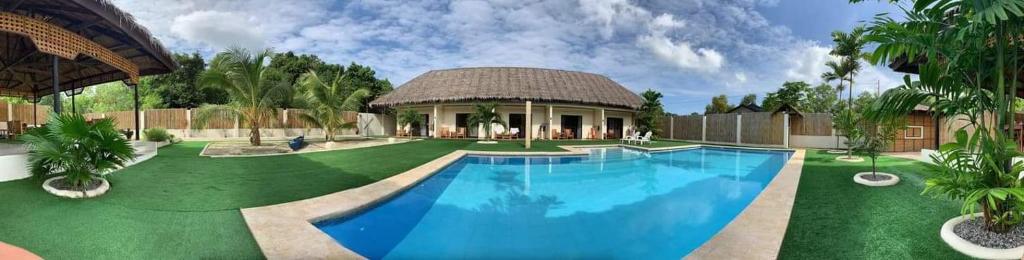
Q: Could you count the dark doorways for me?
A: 5